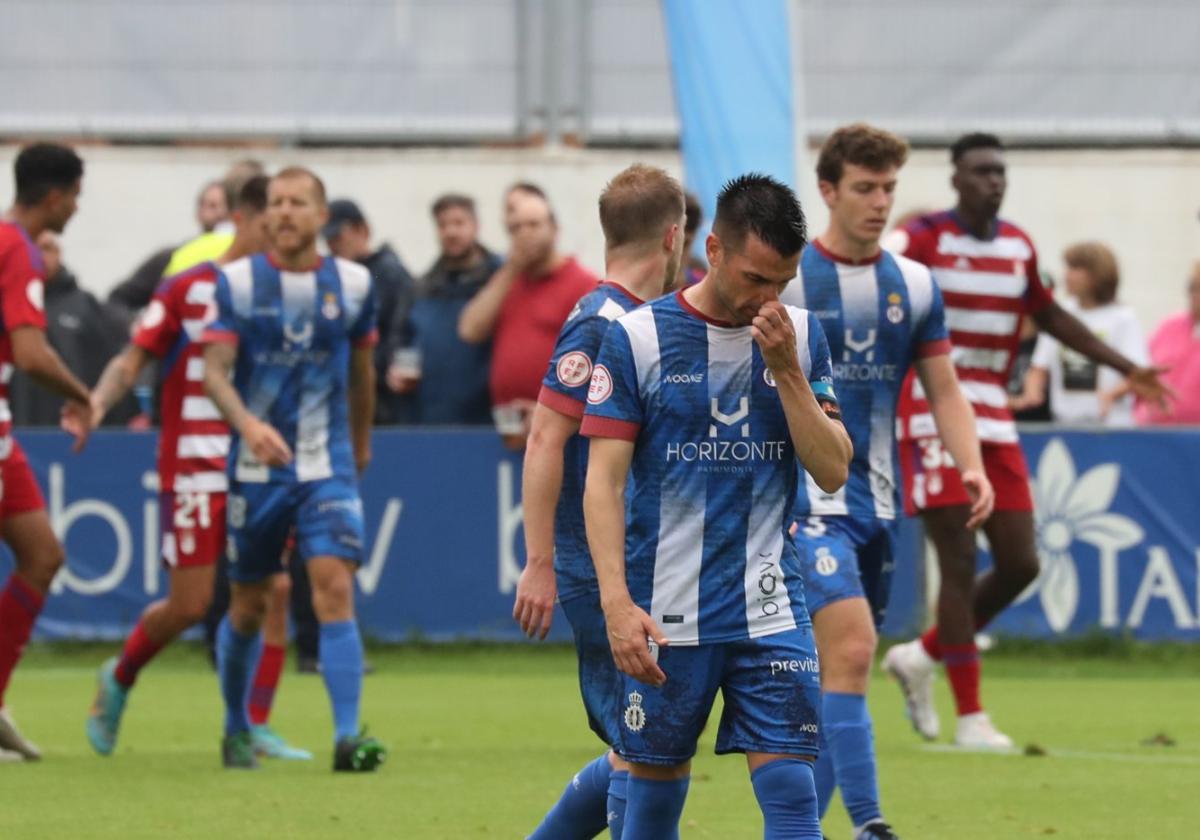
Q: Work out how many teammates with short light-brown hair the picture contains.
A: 2